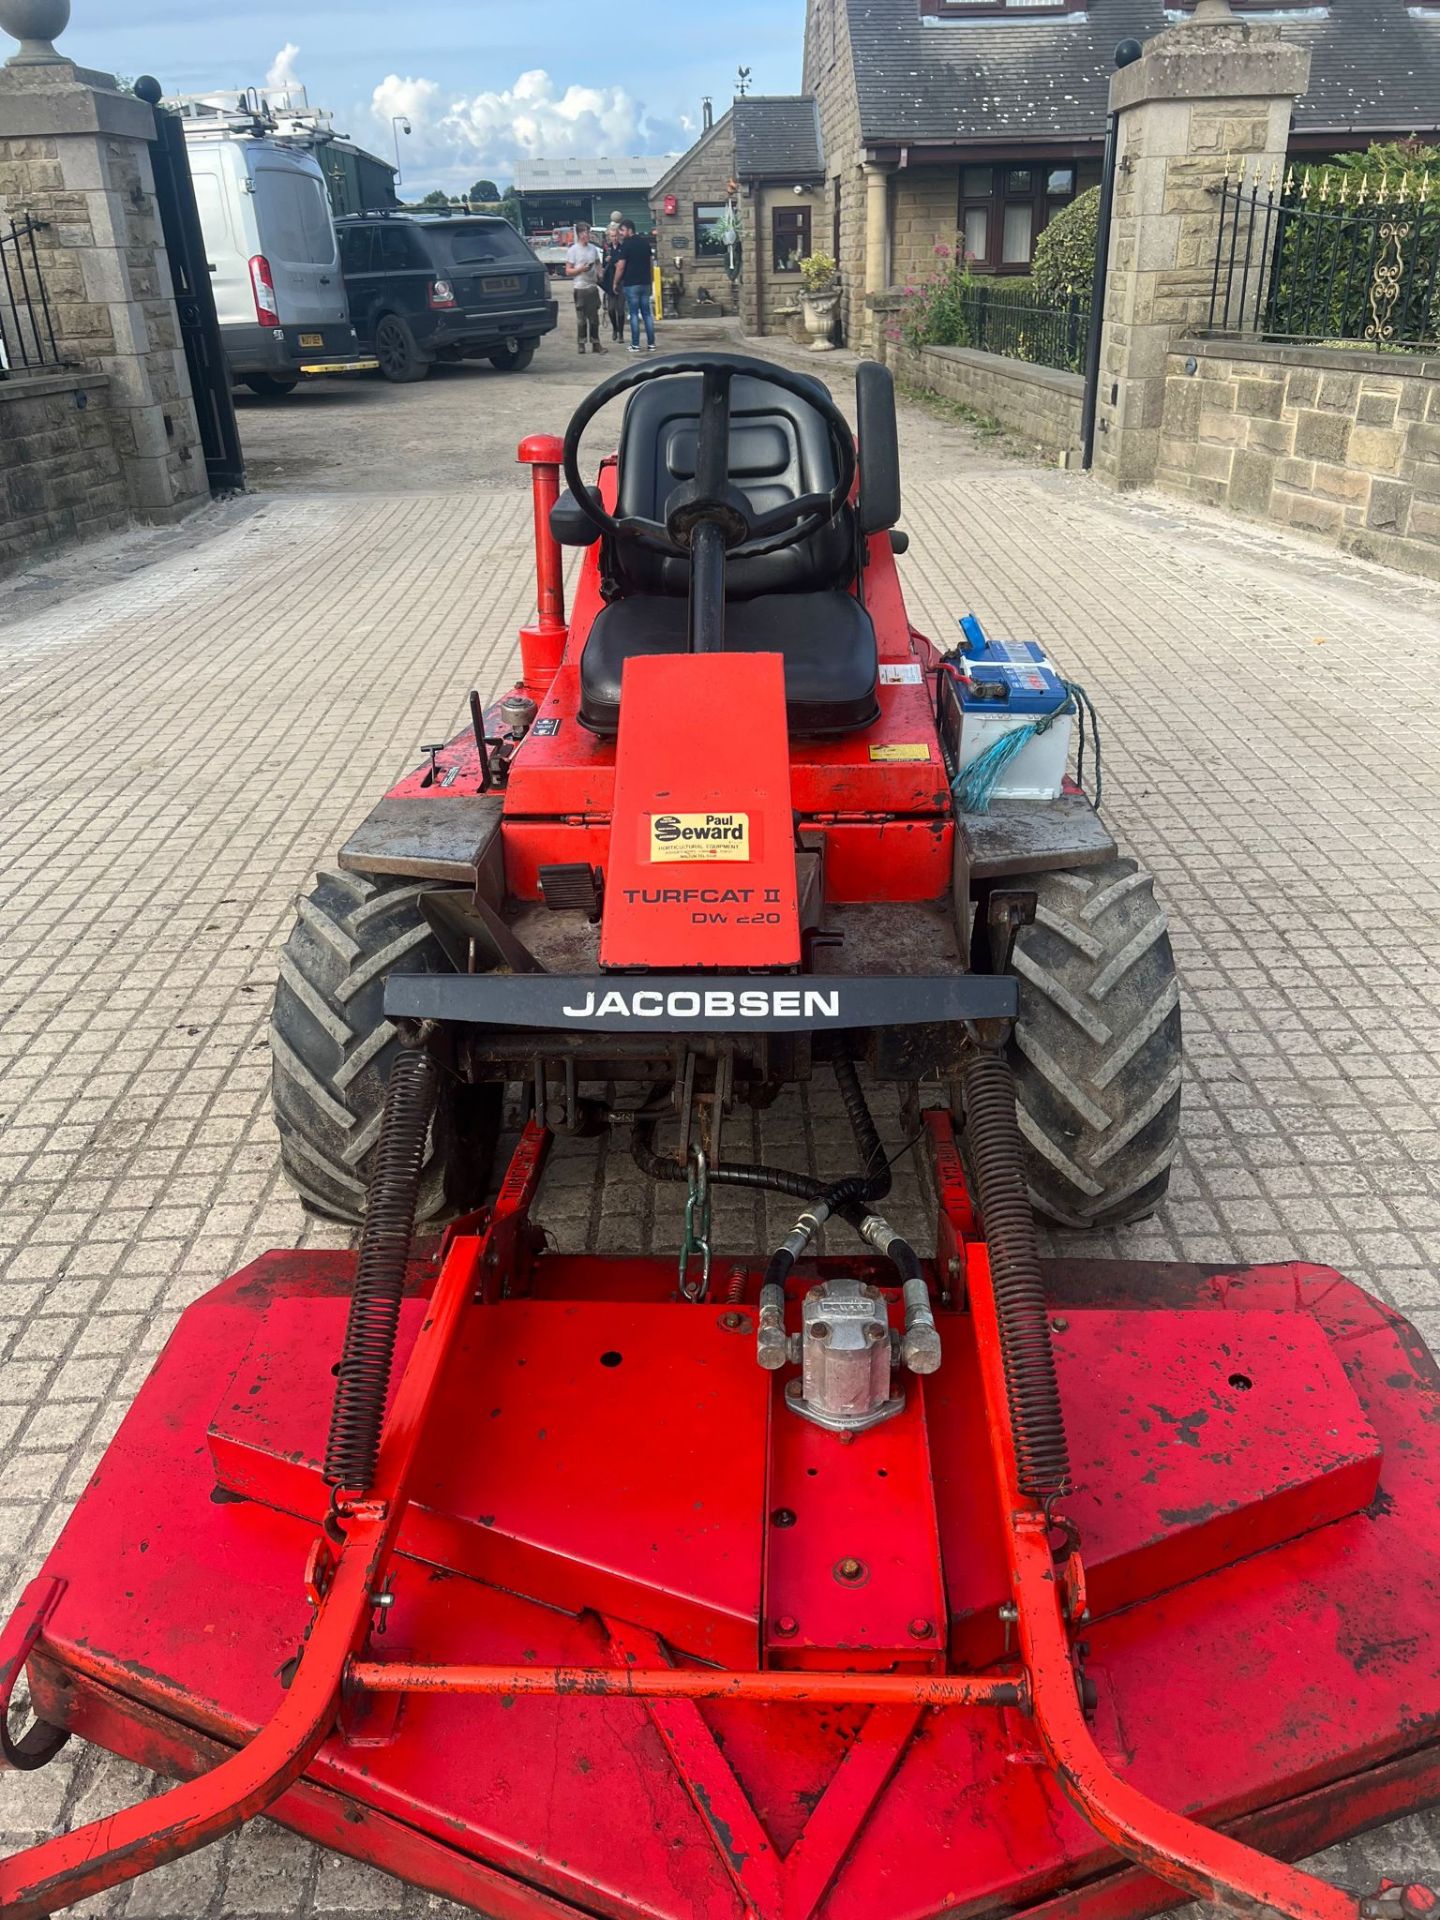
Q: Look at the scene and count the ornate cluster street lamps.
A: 0